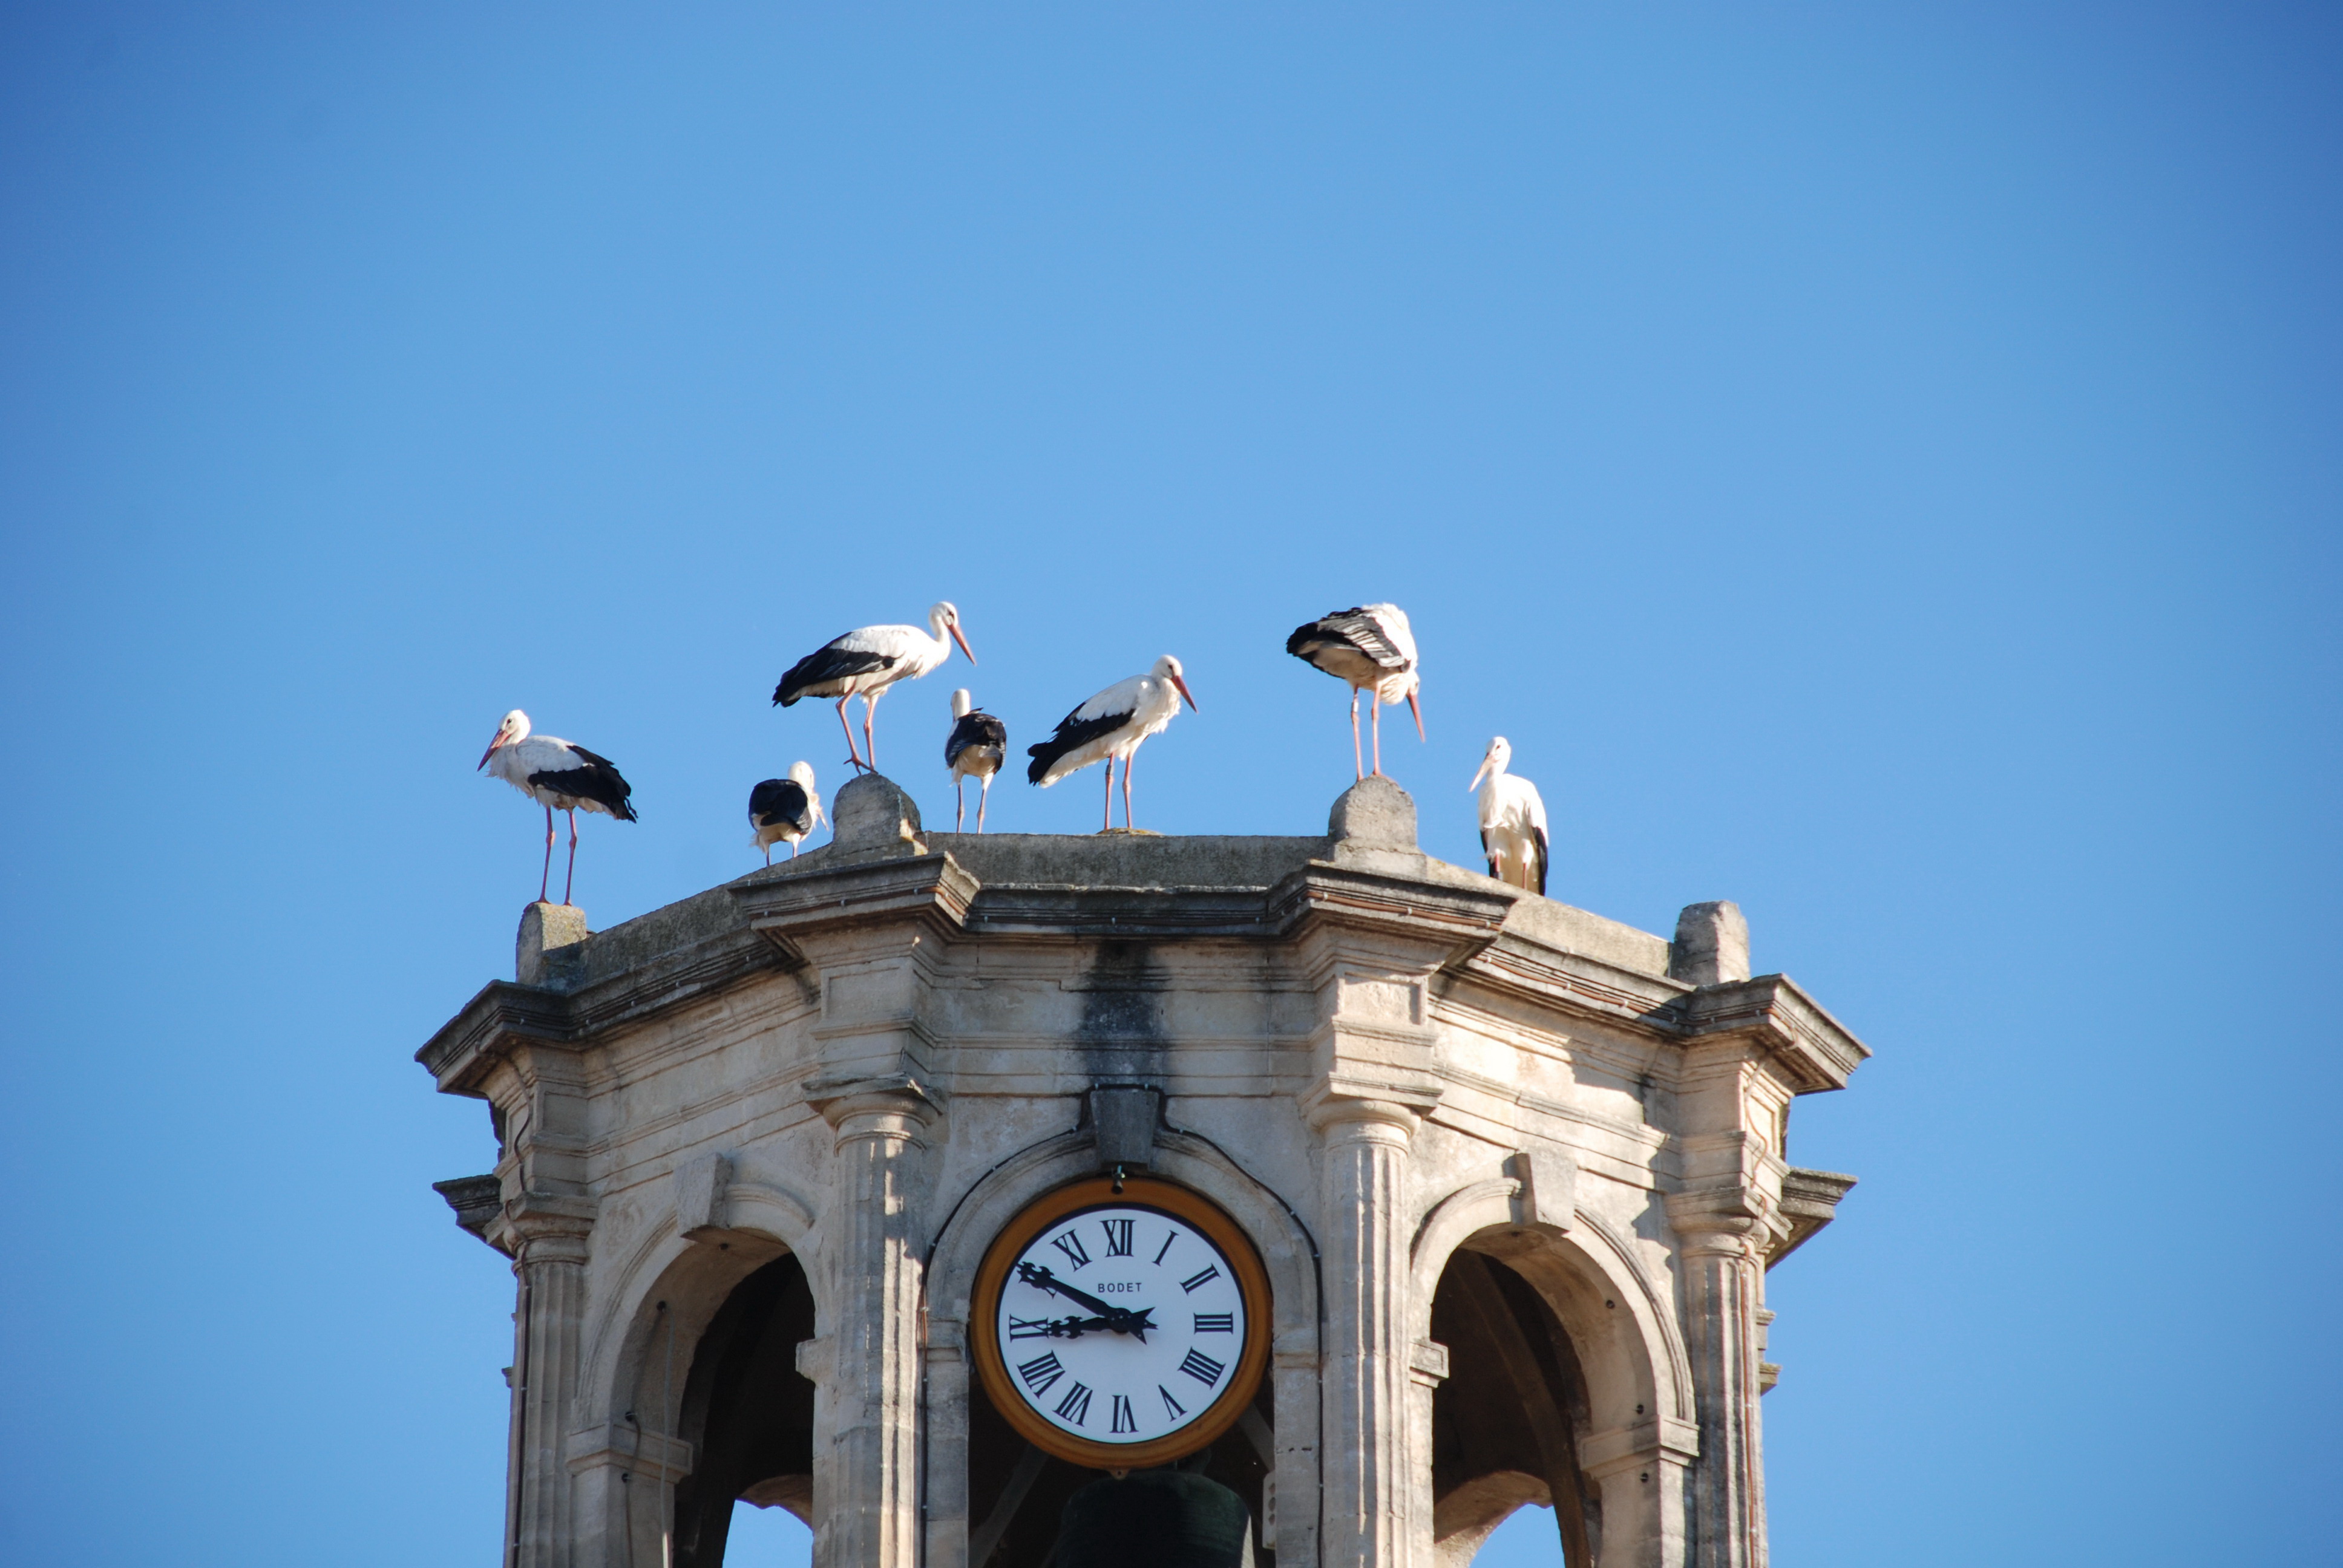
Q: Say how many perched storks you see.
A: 7